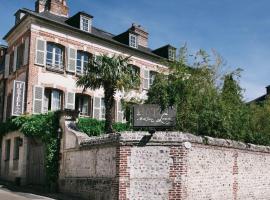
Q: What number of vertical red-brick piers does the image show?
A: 3